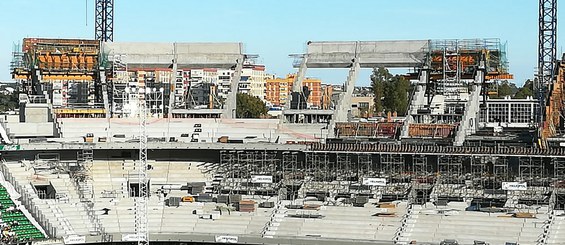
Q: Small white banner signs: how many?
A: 6